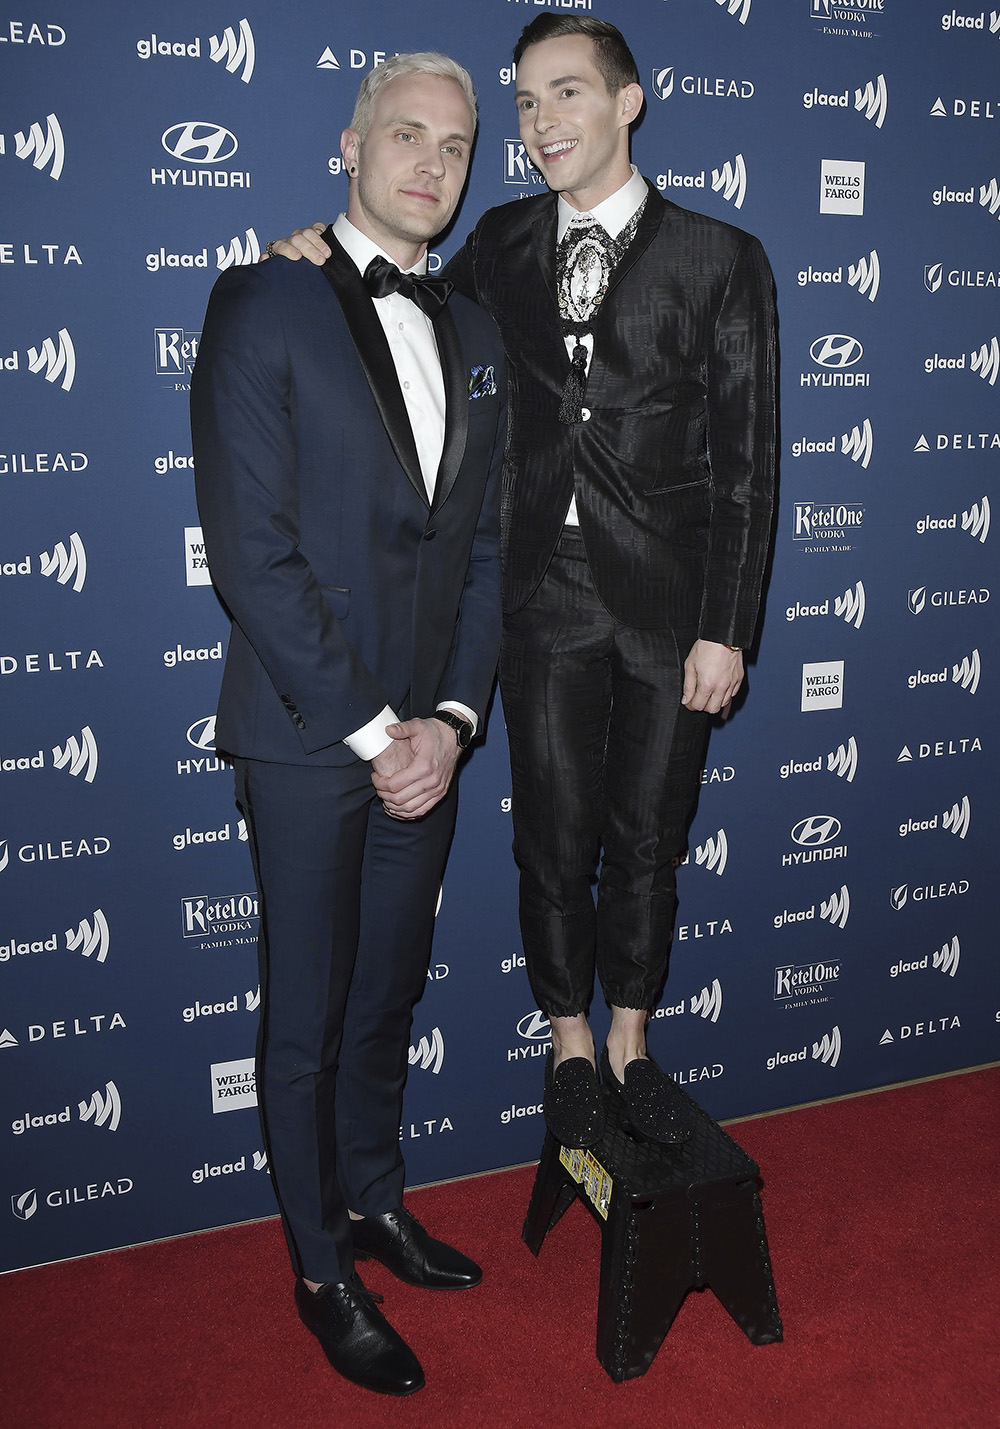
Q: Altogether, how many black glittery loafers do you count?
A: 2